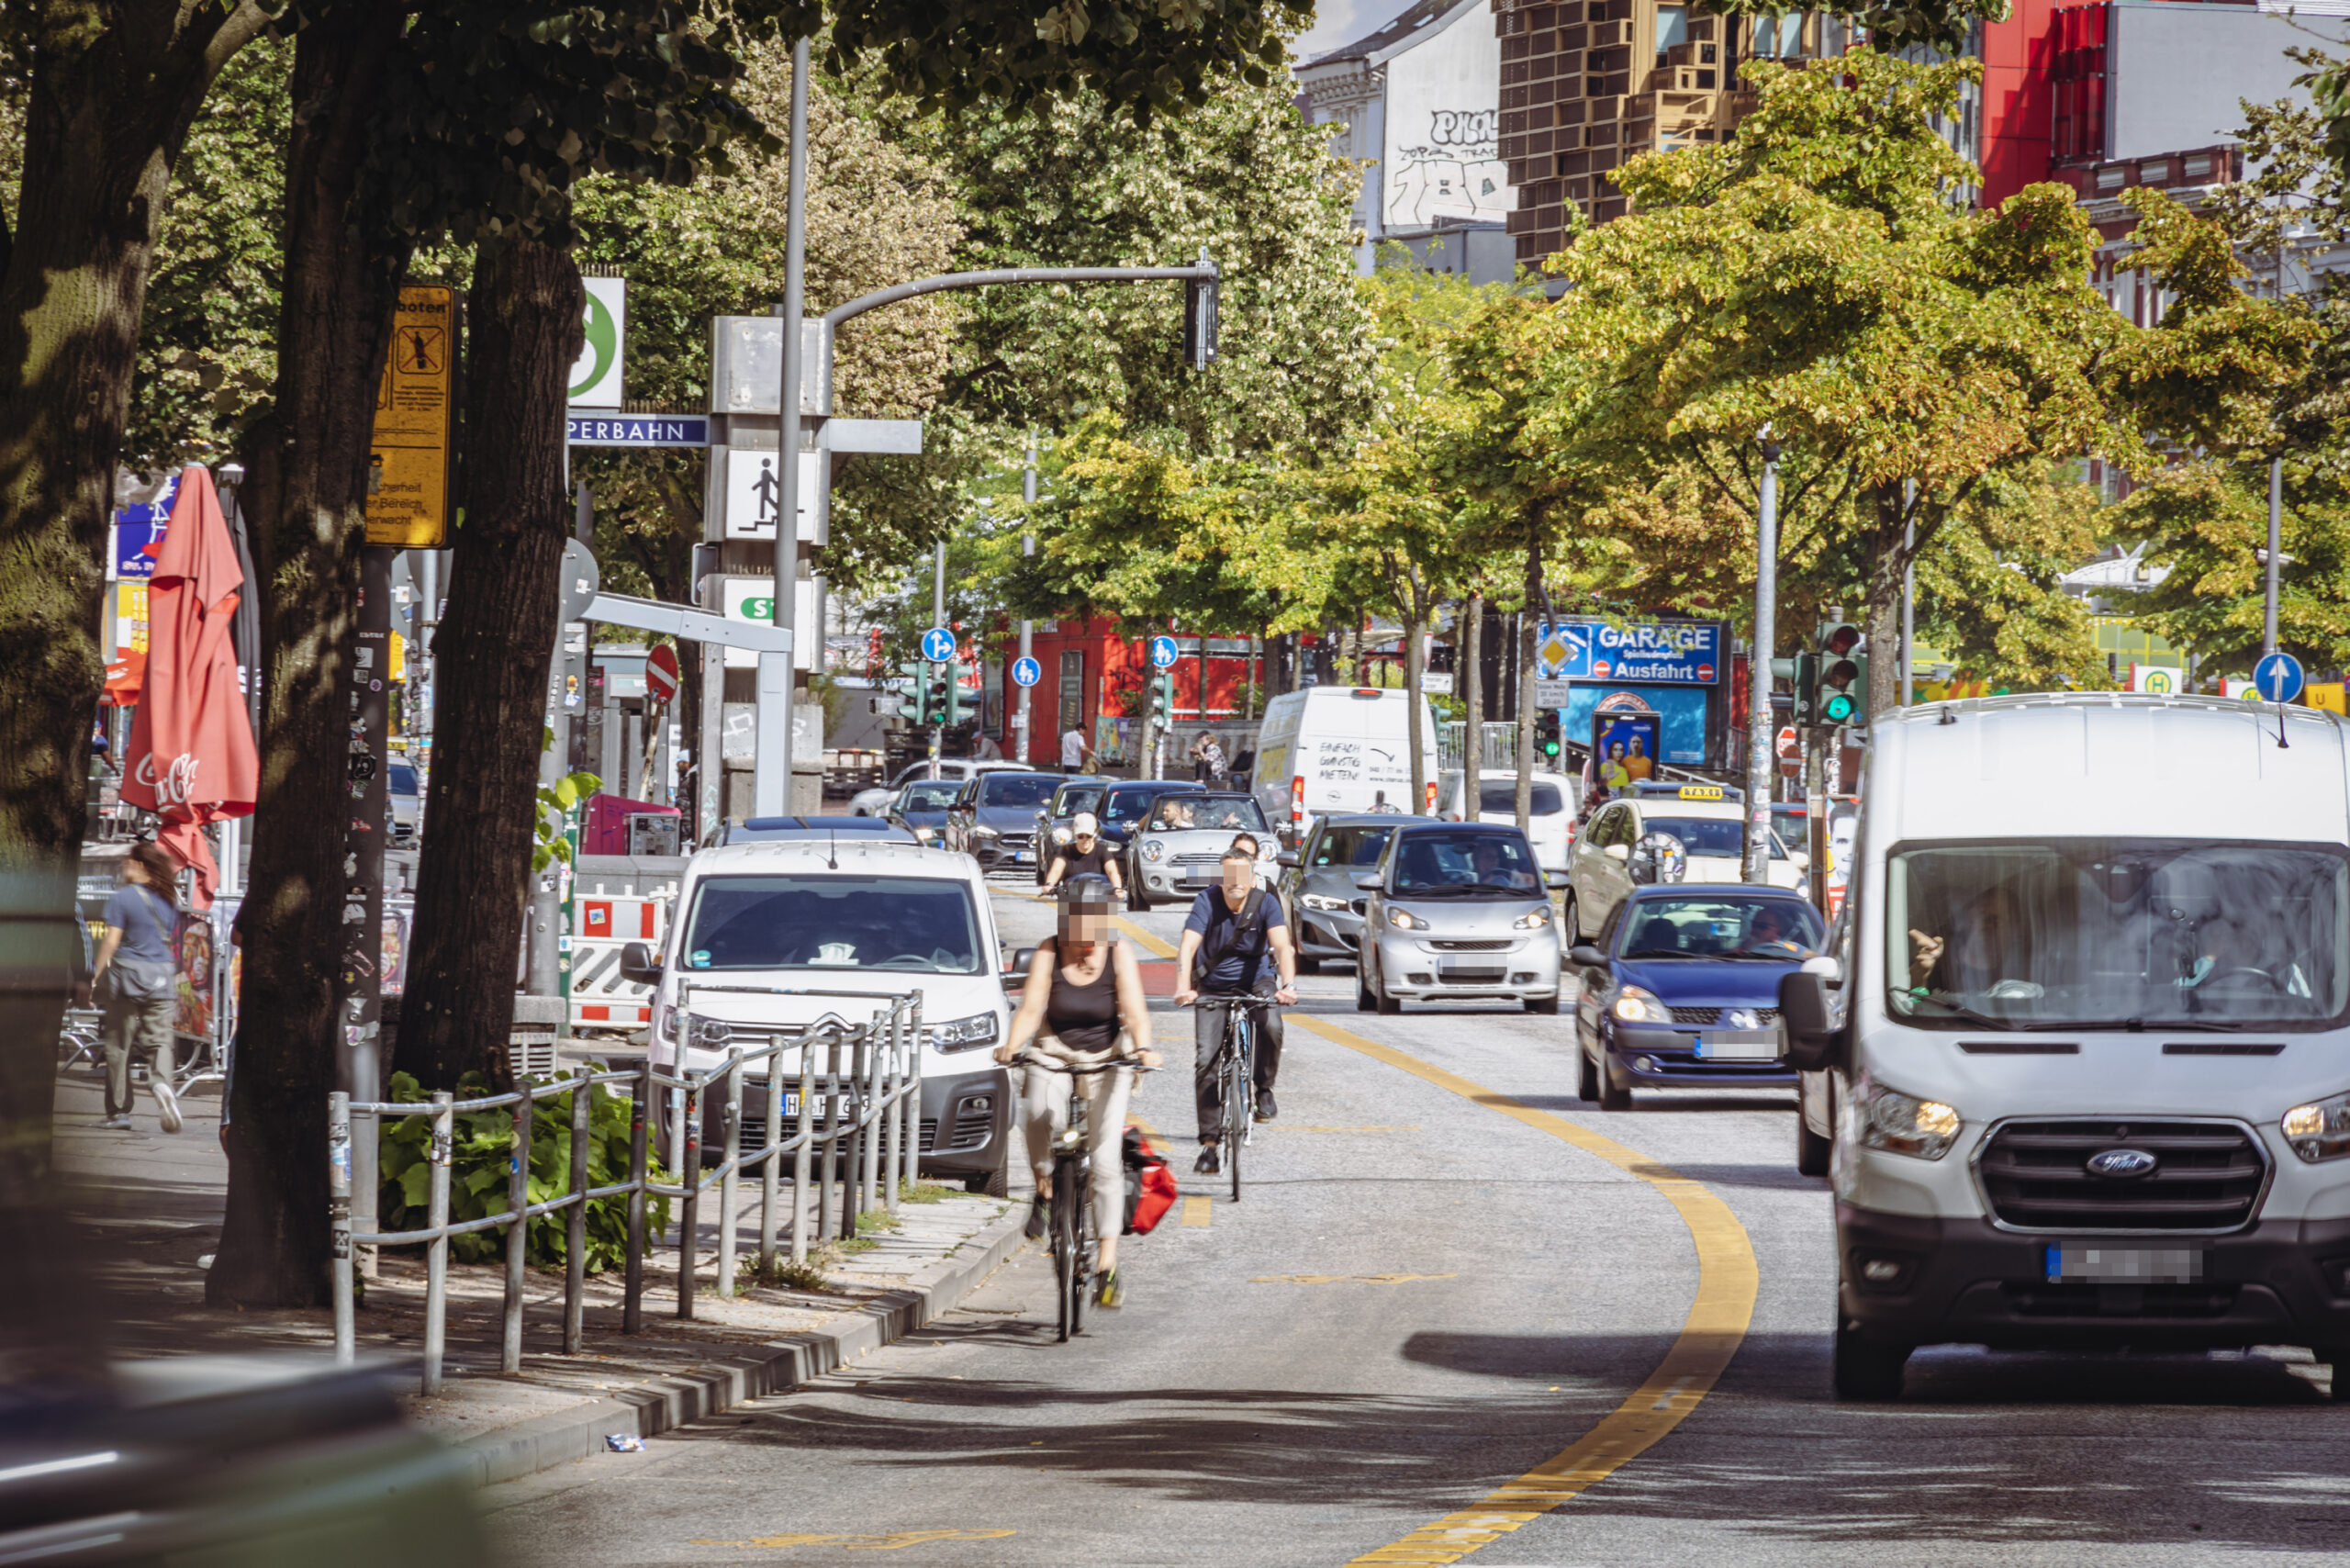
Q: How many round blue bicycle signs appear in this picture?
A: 0